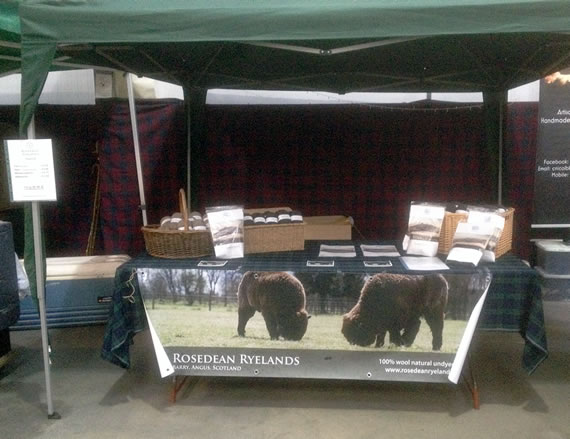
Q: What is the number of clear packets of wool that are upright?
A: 4